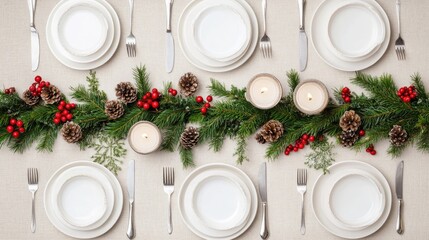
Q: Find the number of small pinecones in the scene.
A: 11